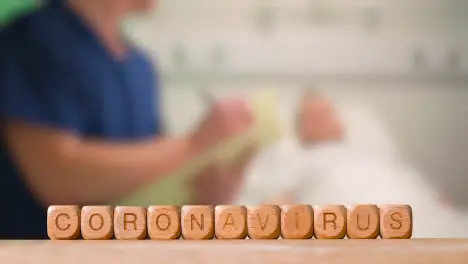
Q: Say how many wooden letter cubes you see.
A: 11